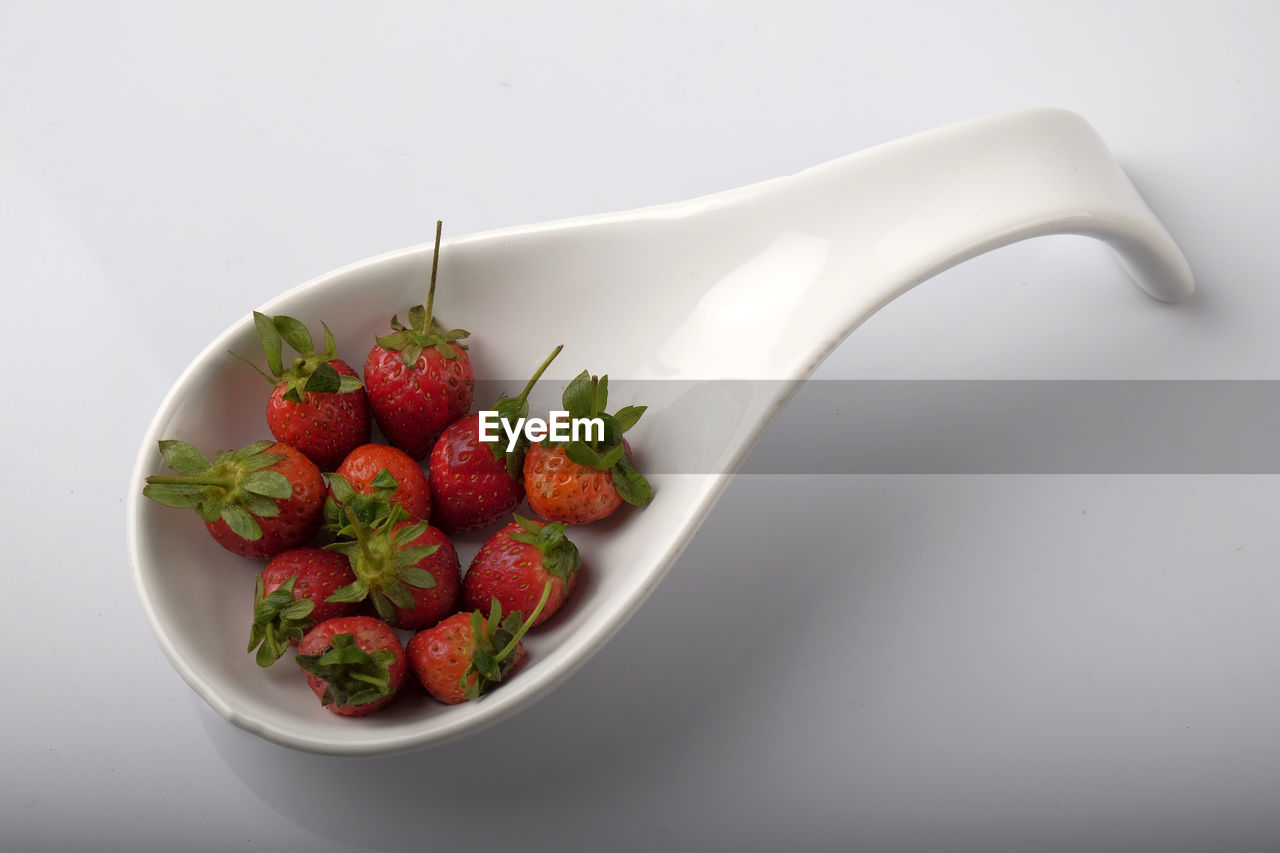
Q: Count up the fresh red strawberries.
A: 11